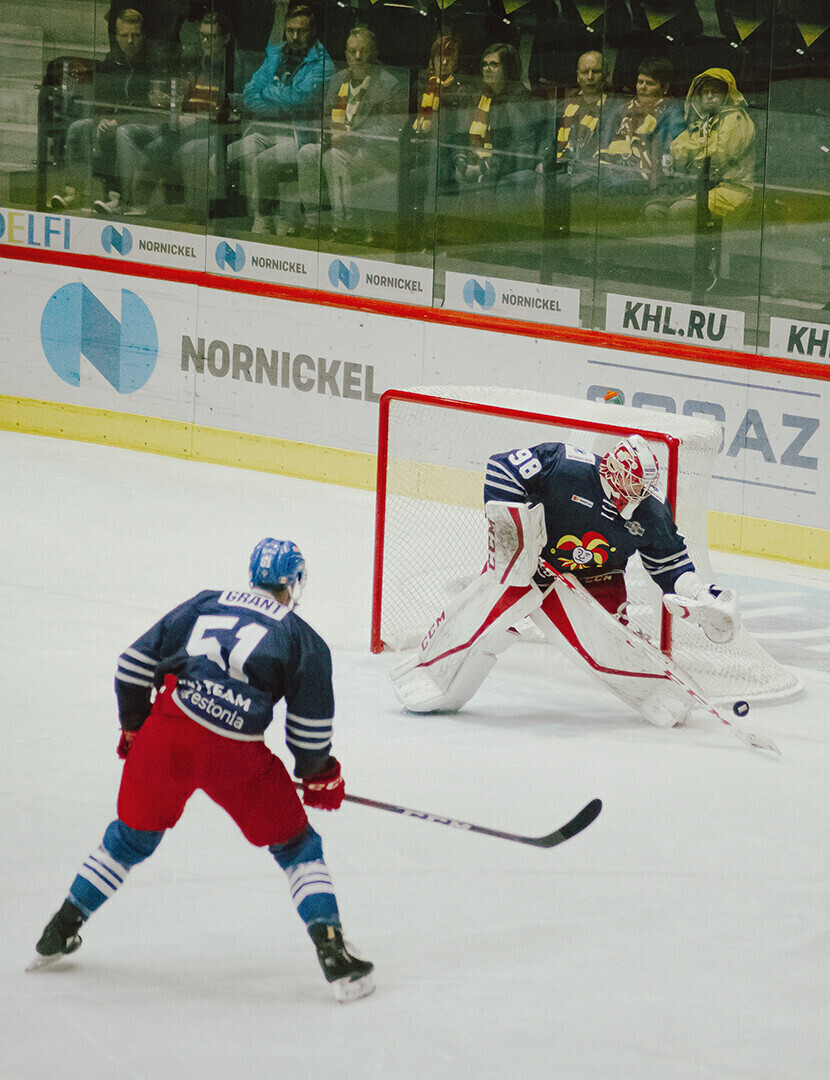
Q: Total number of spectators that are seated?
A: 9